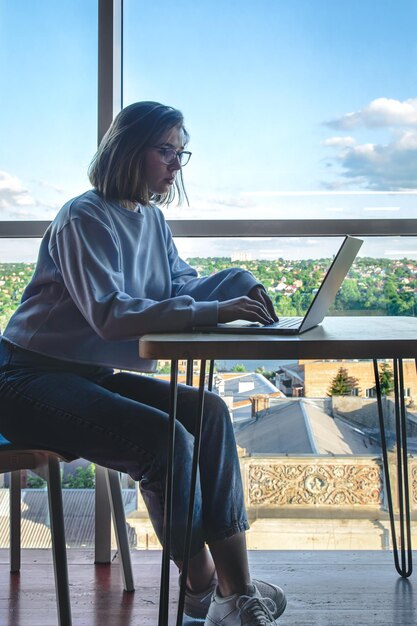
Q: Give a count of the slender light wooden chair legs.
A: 3